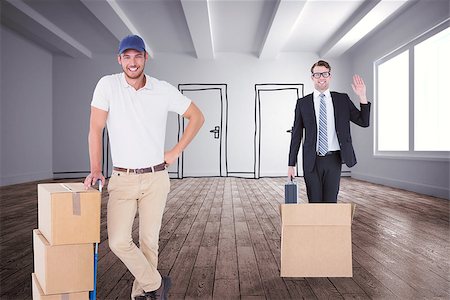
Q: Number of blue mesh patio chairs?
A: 0